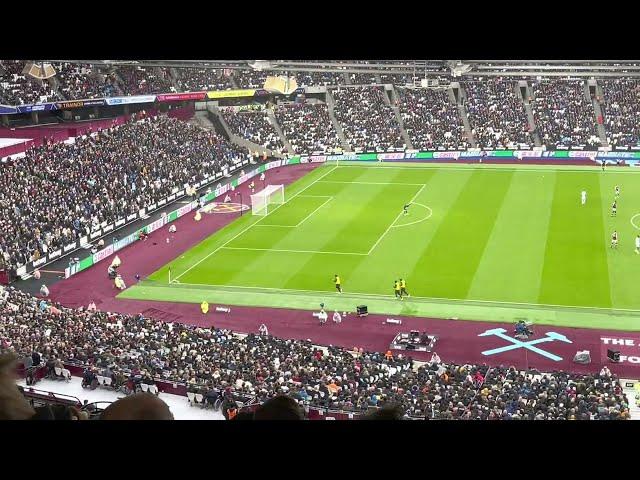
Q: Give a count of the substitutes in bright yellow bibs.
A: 3